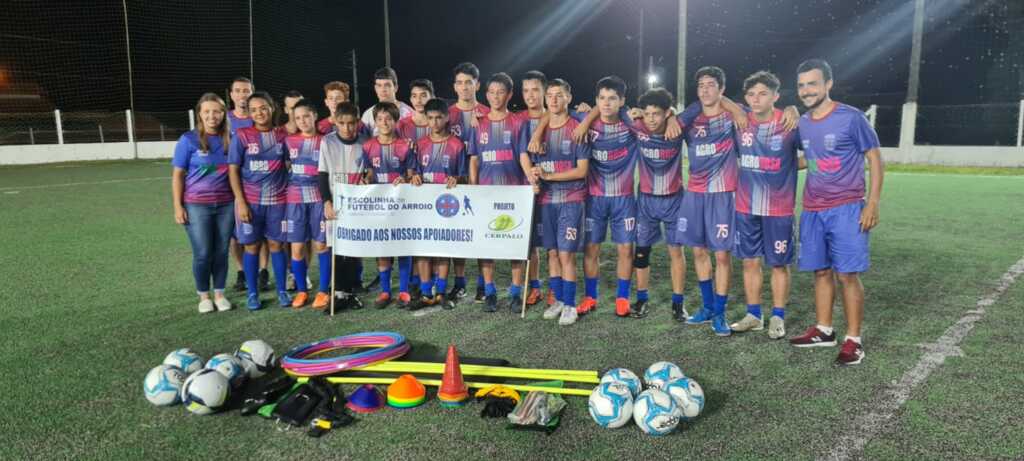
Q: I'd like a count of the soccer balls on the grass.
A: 10